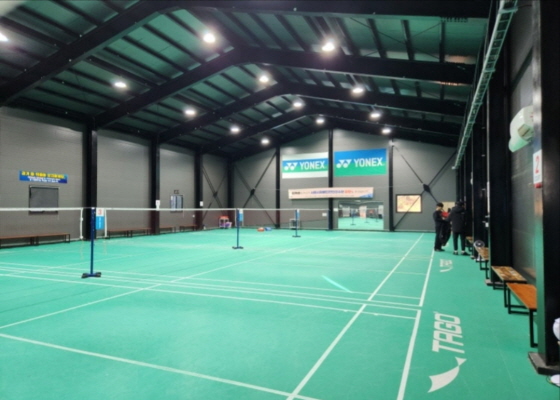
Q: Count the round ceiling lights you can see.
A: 13